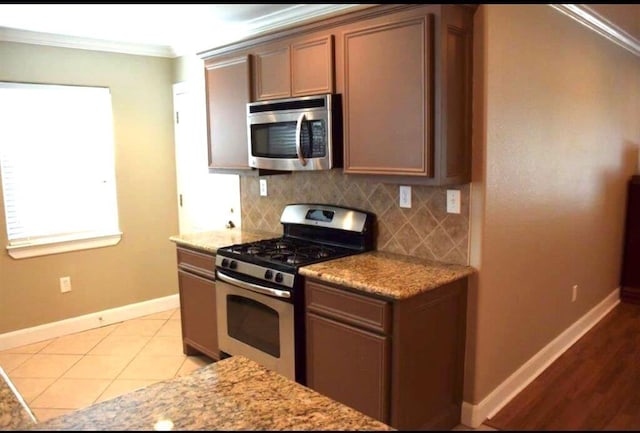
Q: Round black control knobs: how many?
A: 4